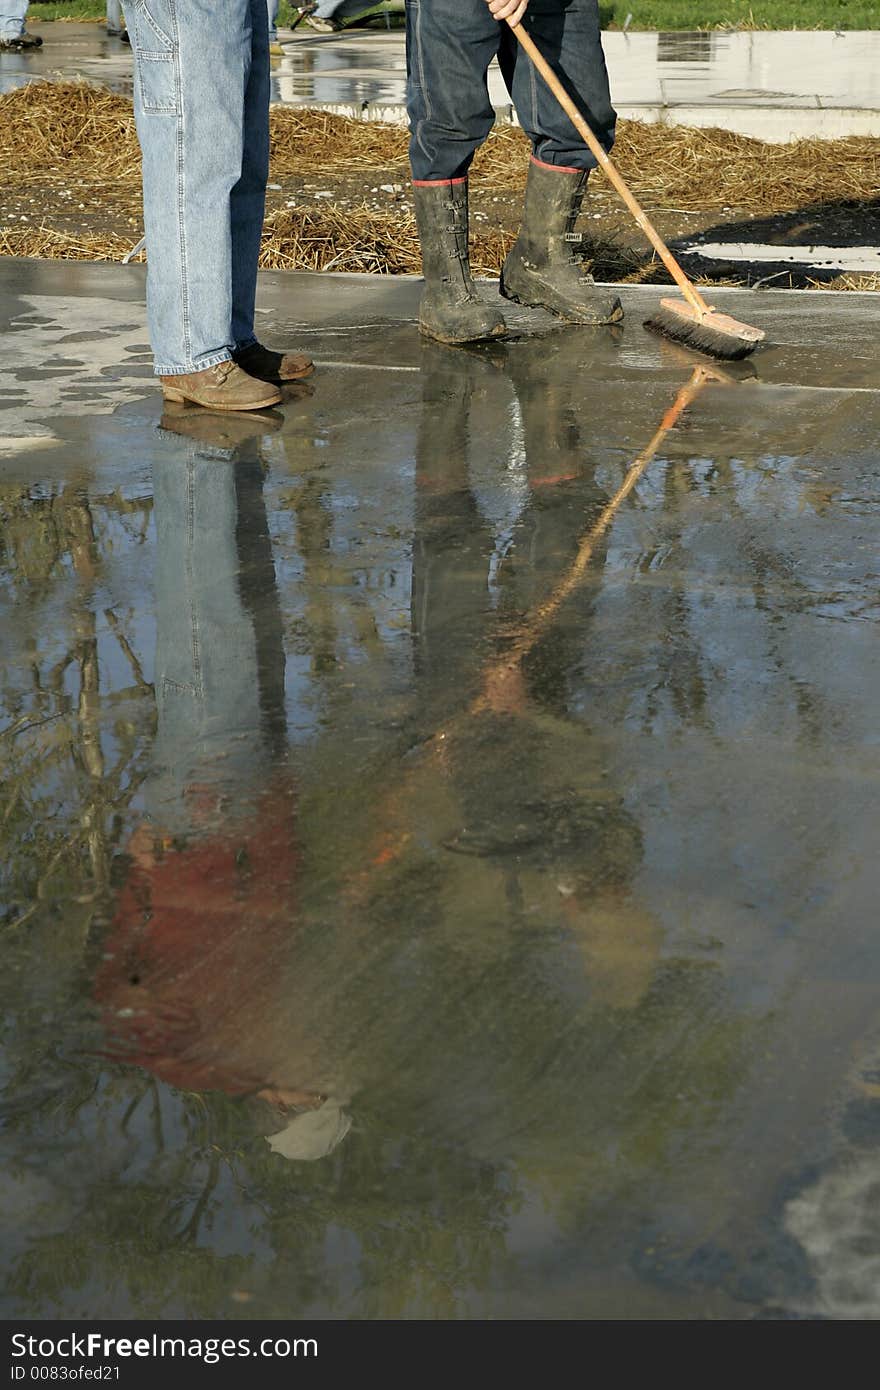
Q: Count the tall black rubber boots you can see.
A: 2